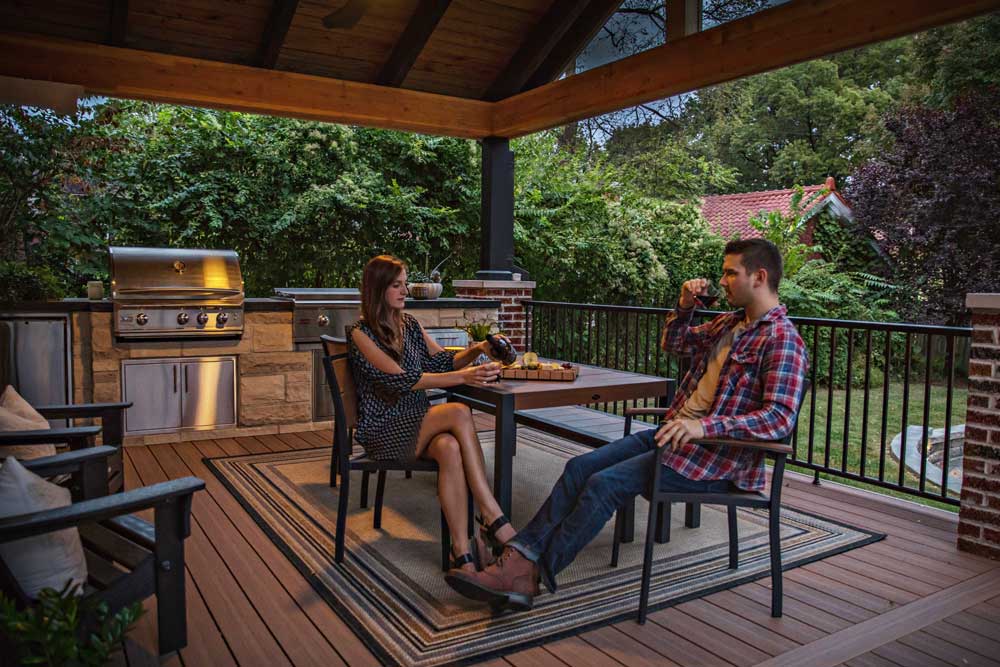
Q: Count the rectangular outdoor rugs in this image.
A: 1